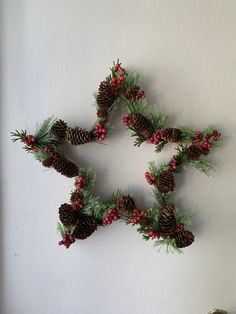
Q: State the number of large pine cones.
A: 13